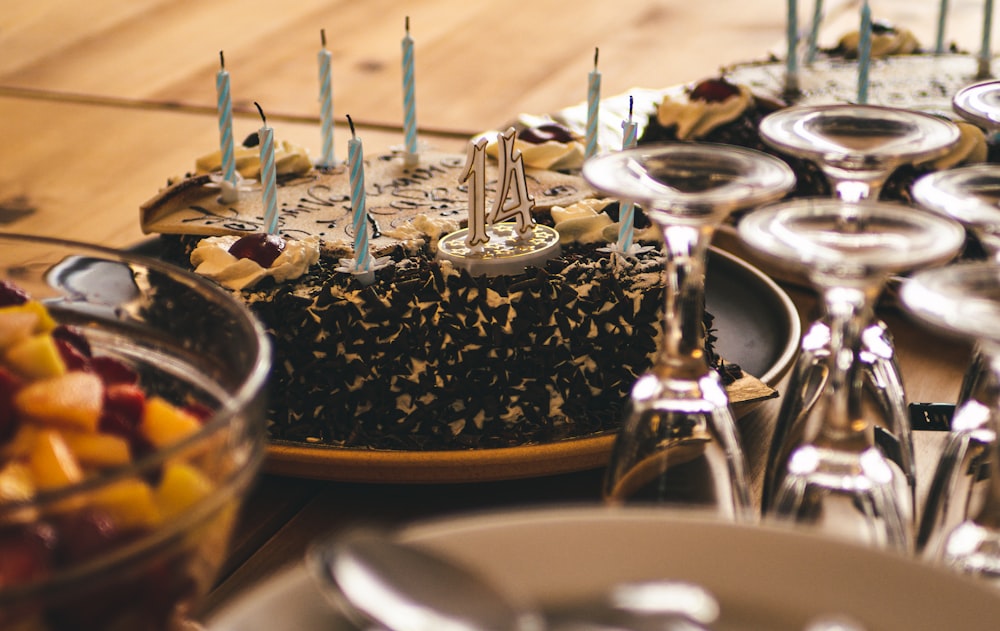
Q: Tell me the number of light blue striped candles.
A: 12